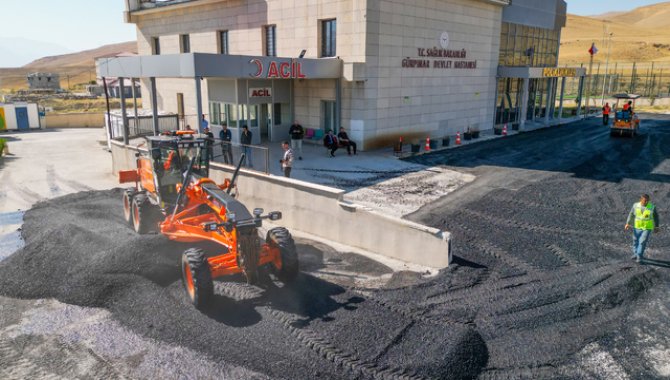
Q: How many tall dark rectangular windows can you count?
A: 5